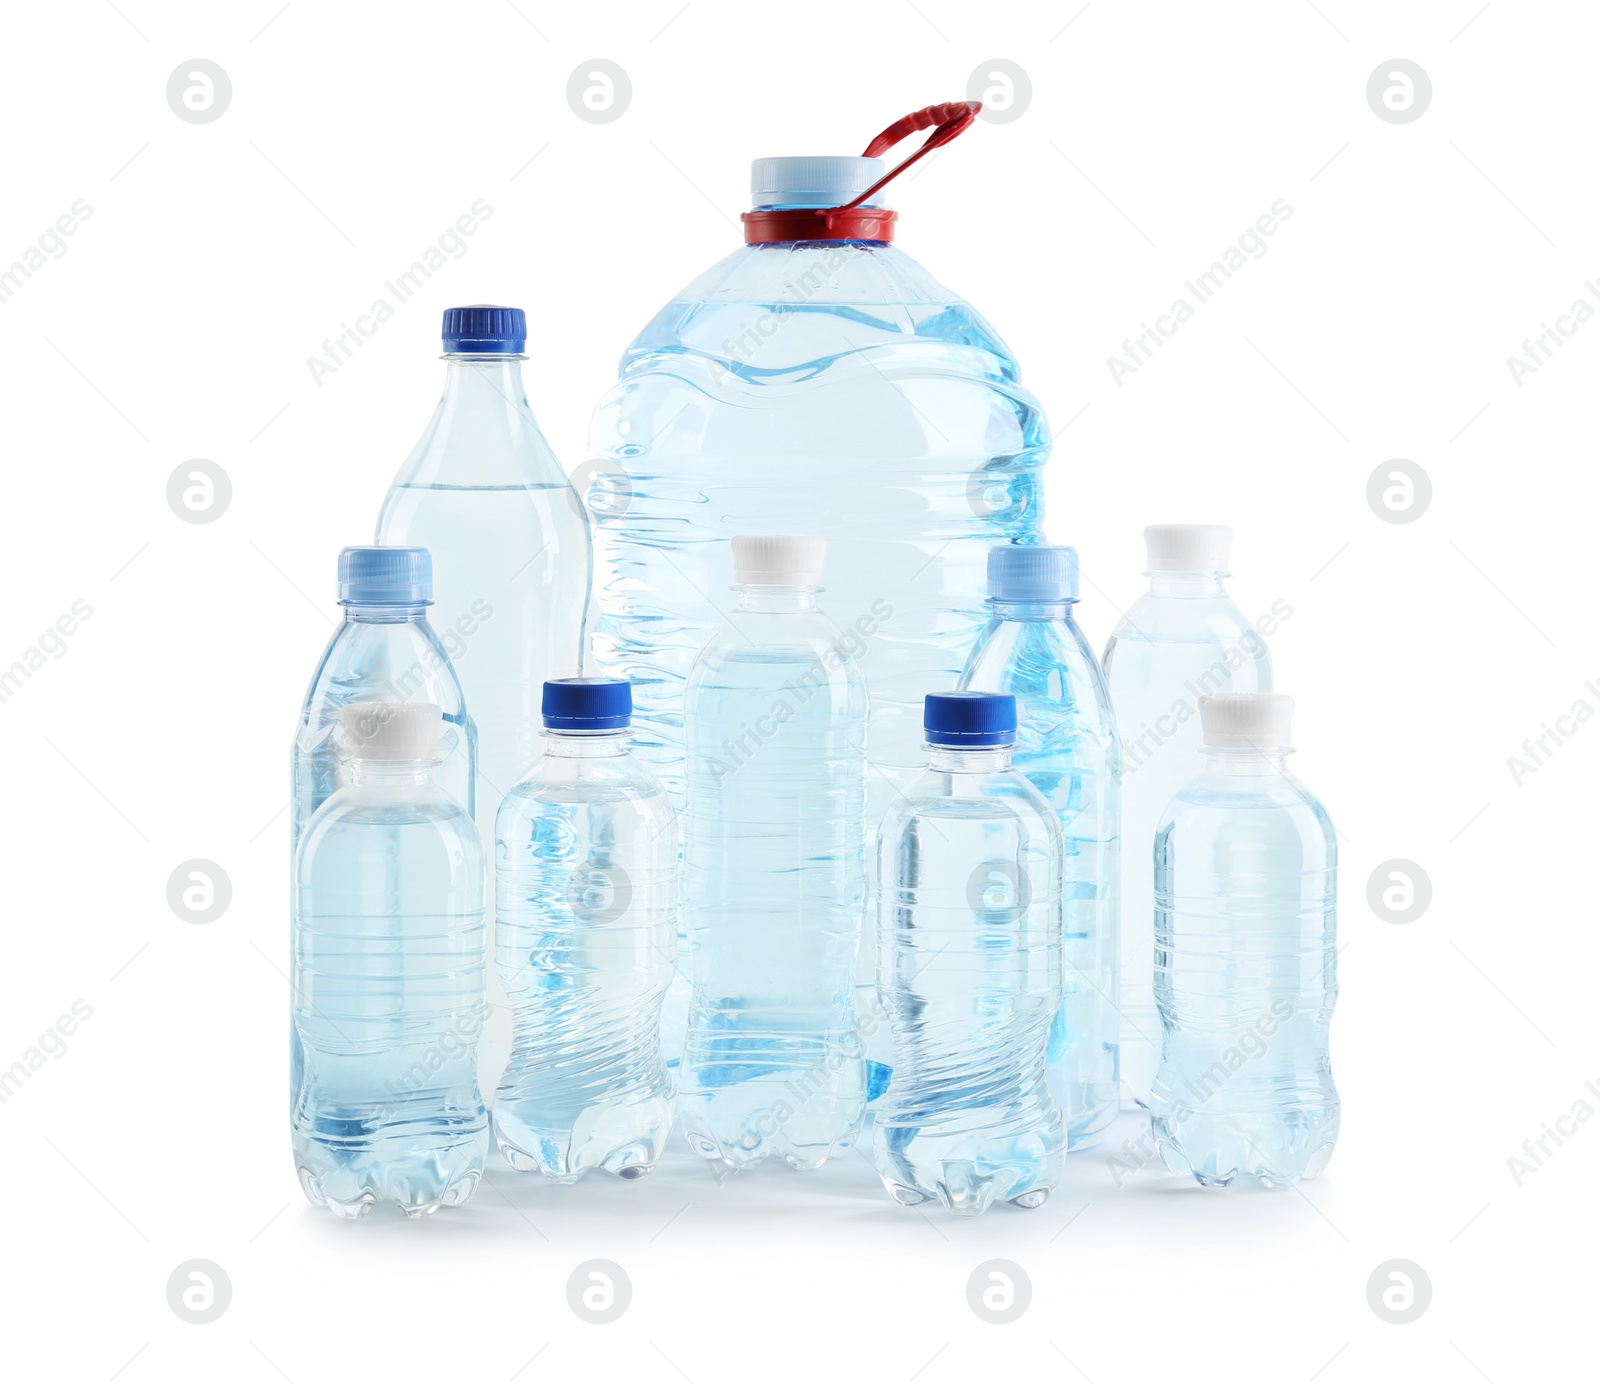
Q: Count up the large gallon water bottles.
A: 1